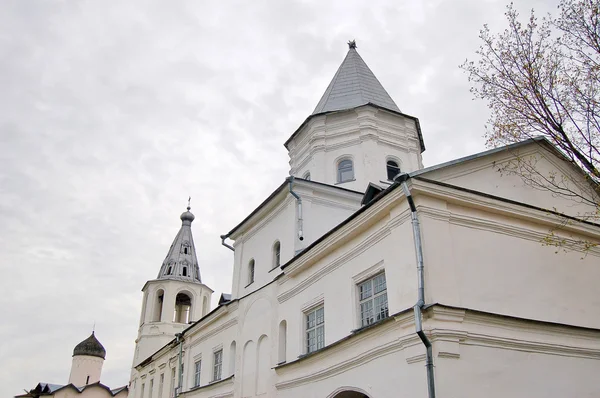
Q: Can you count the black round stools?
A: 0